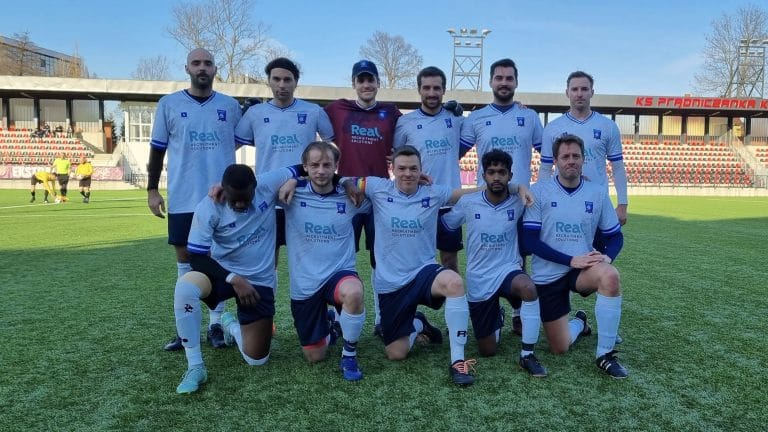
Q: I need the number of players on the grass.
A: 11